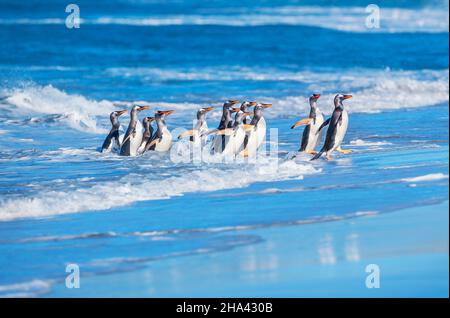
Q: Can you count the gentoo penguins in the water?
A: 12